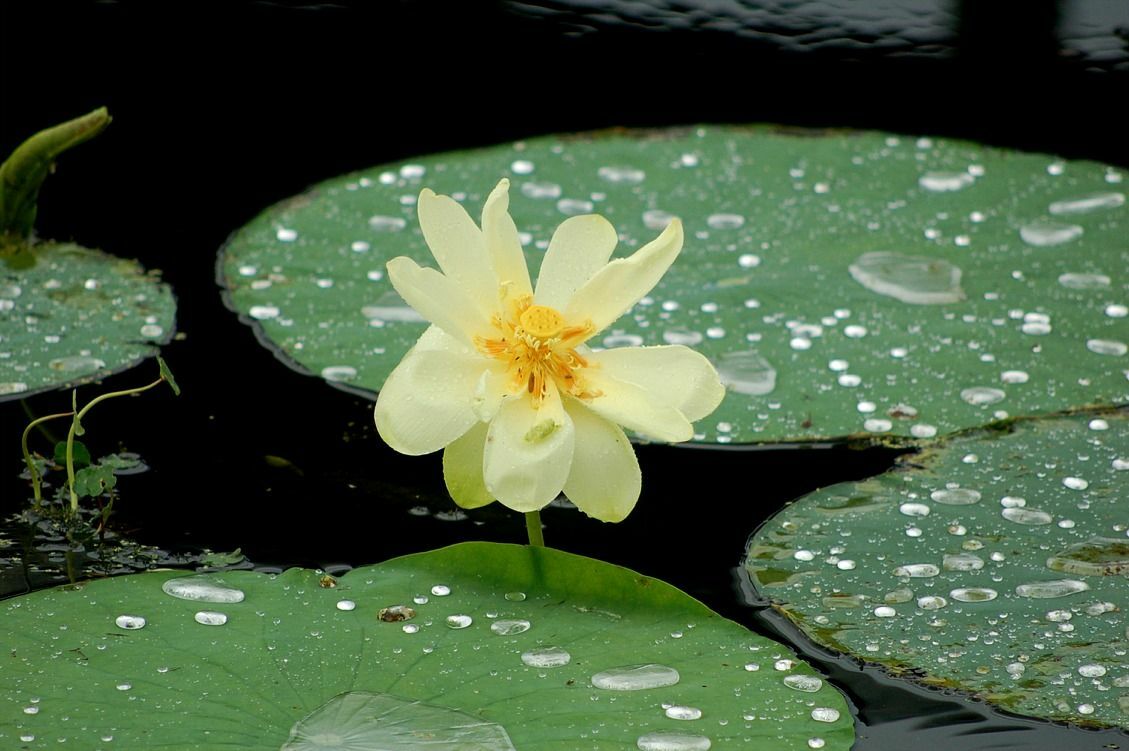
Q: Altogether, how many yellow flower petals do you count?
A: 11